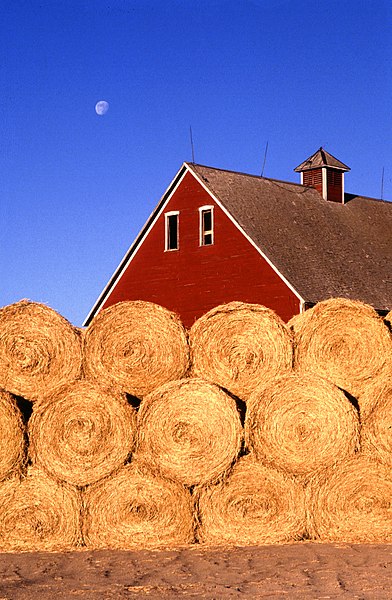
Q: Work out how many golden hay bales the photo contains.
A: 13